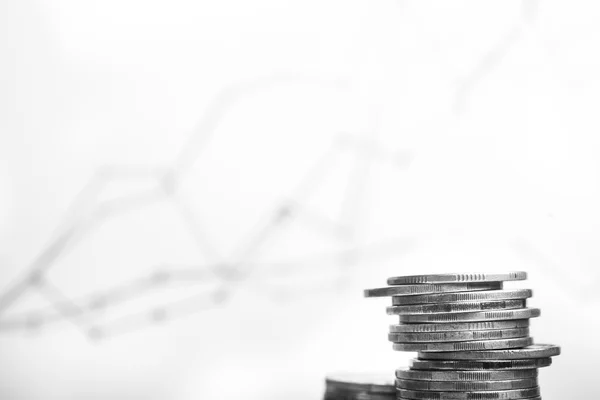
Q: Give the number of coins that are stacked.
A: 13